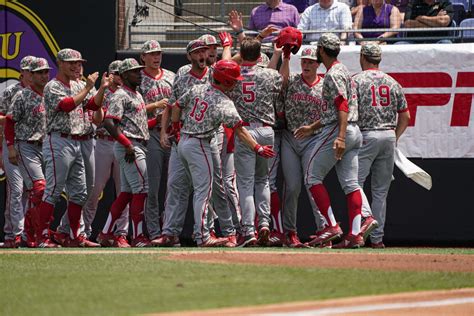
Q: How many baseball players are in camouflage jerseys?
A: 15